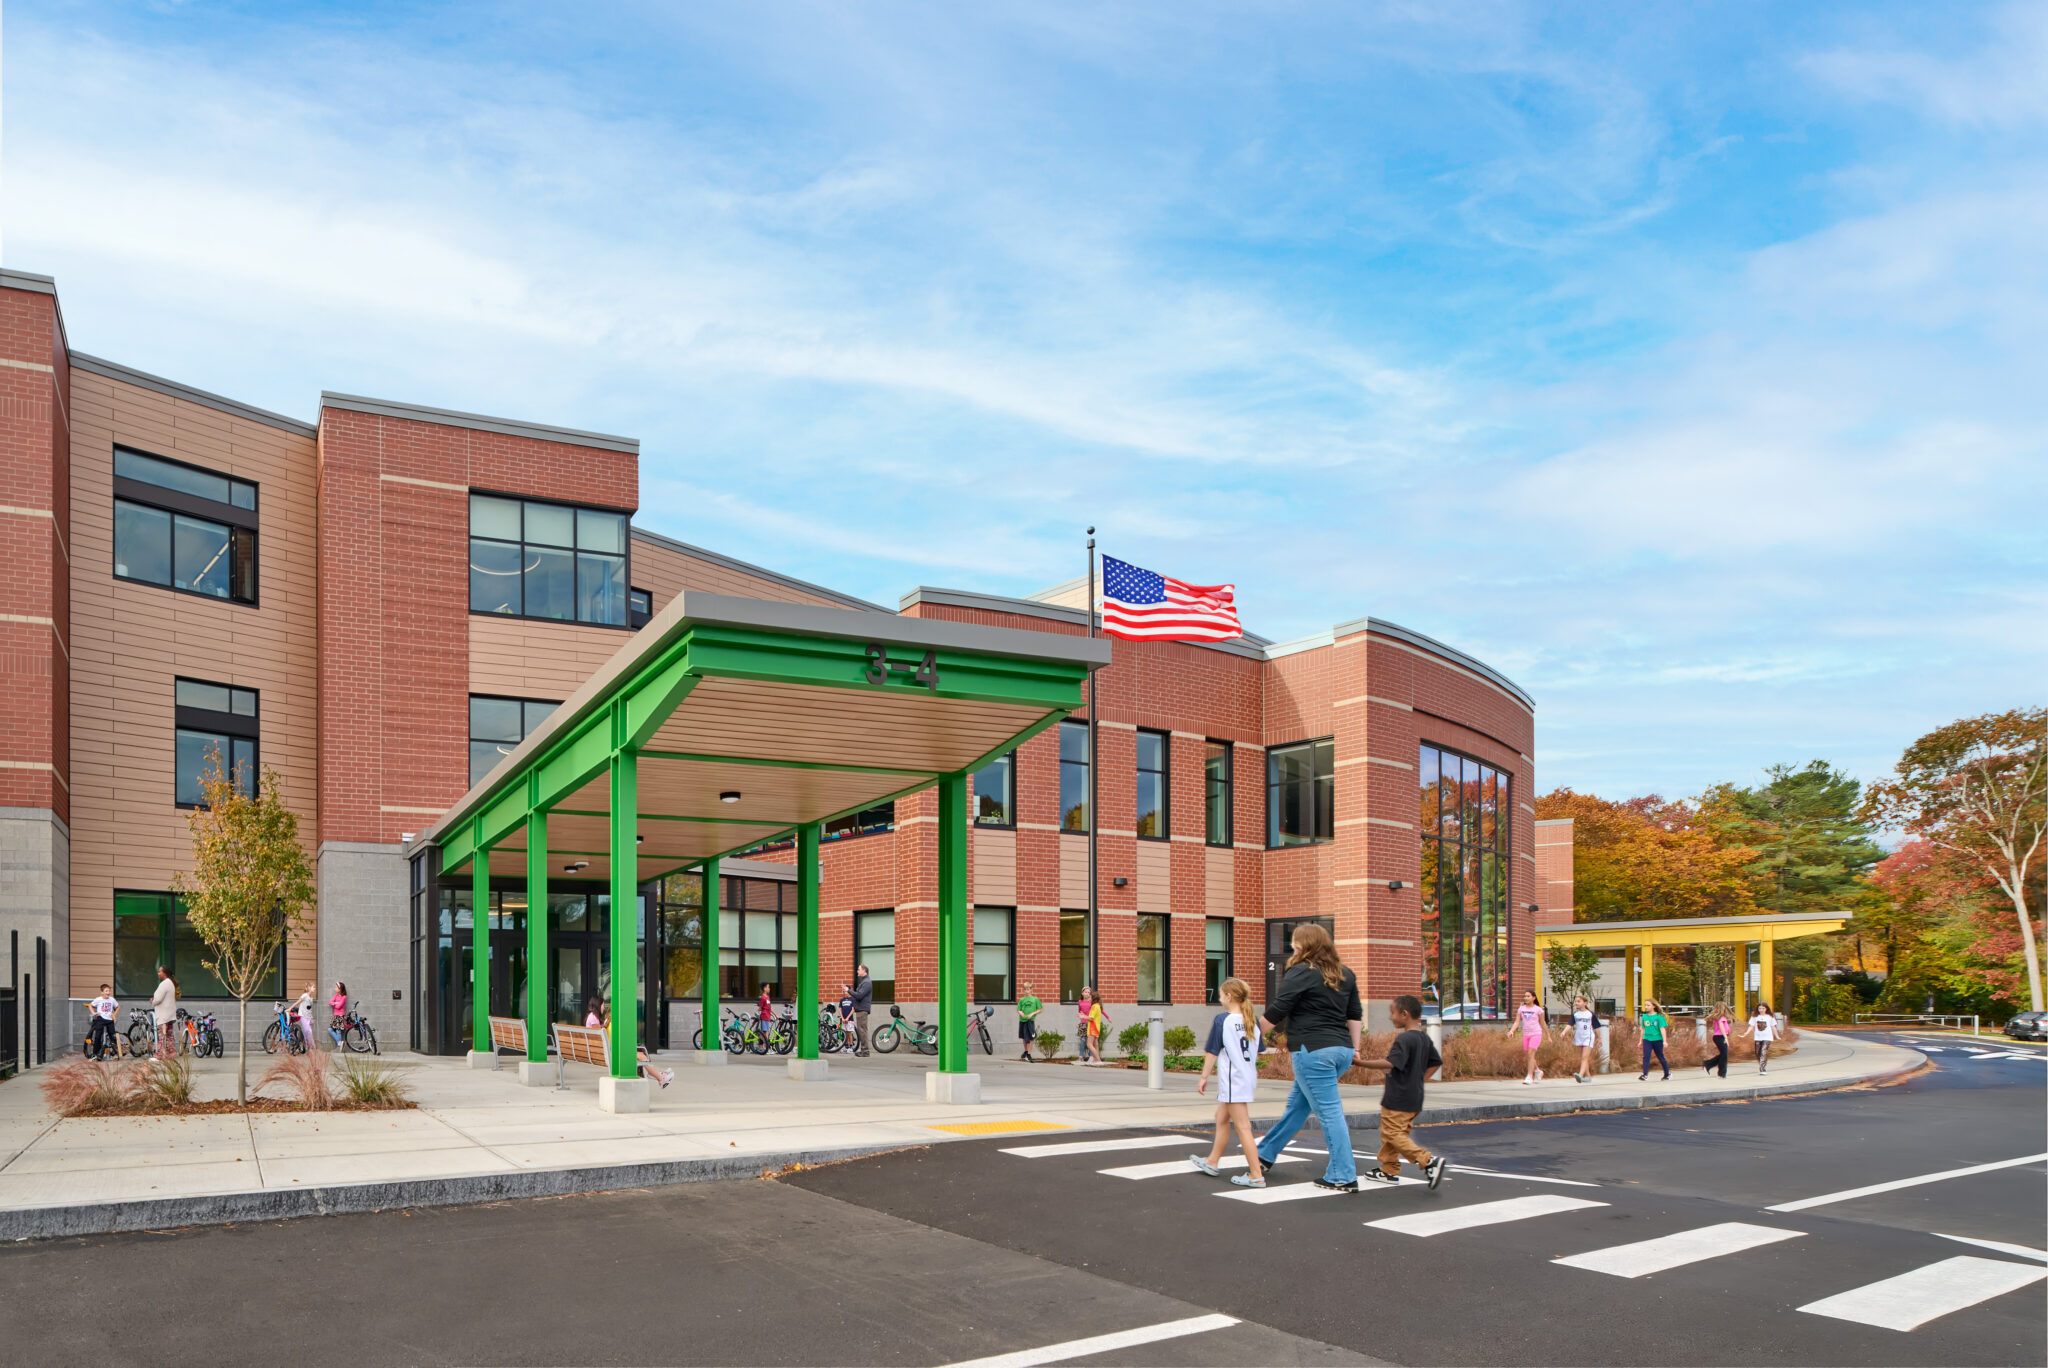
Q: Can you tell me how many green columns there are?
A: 6